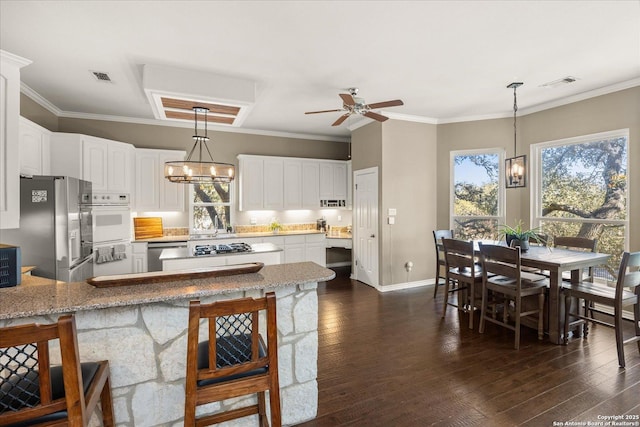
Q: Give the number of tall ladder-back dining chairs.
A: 6